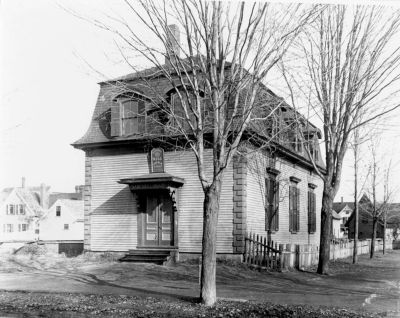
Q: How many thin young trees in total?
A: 3